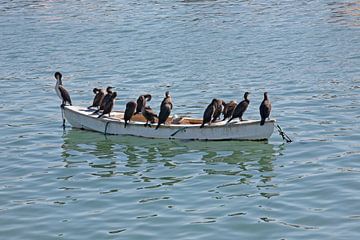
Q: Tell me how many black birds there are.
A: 13